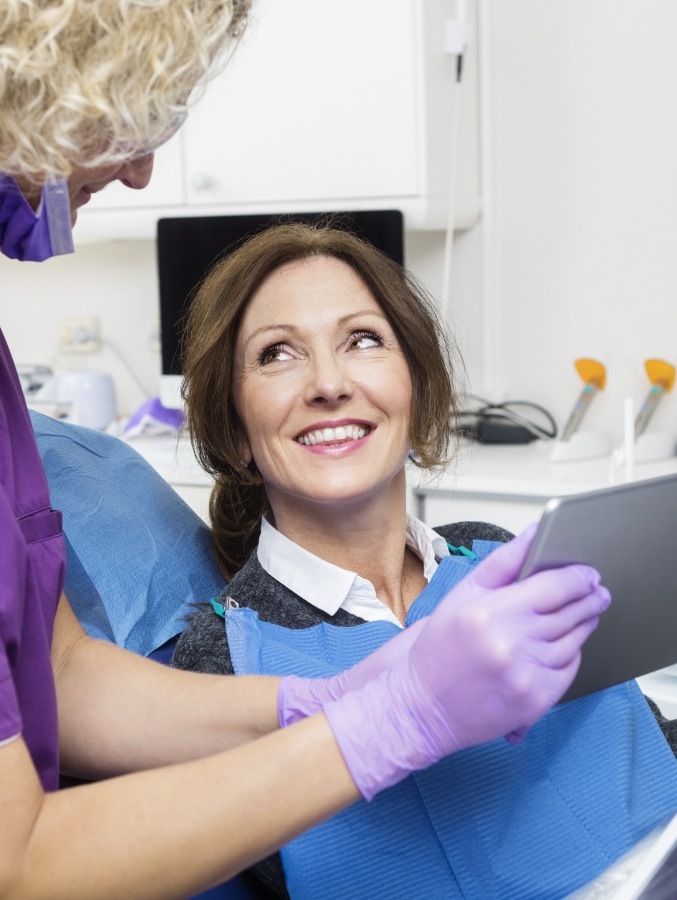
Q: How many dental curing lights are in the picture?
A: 2